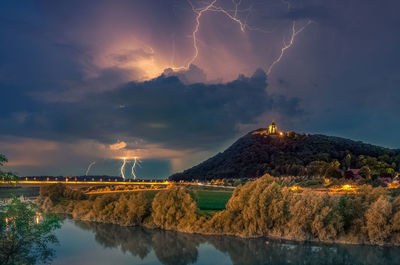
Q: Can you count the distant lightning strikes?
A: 3